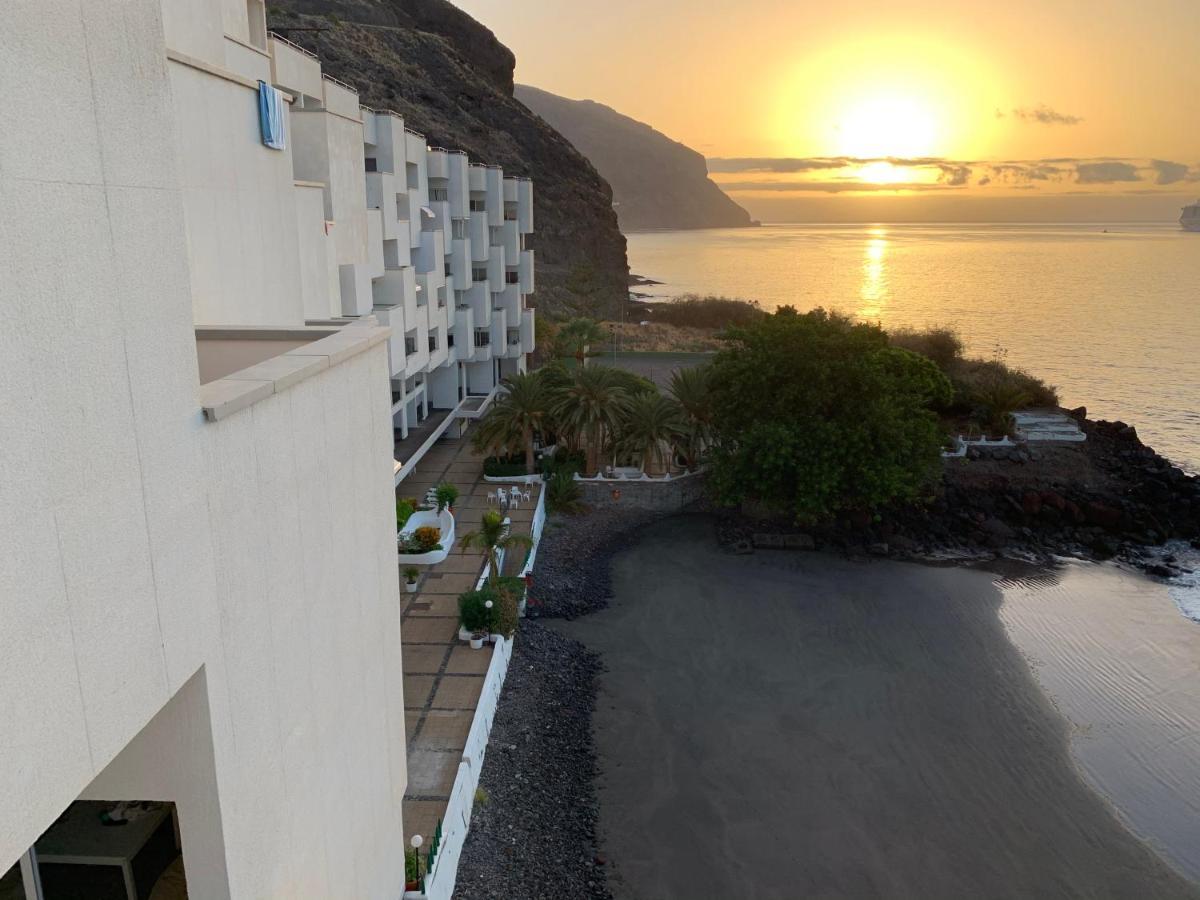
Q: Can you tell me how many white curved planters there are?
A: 1